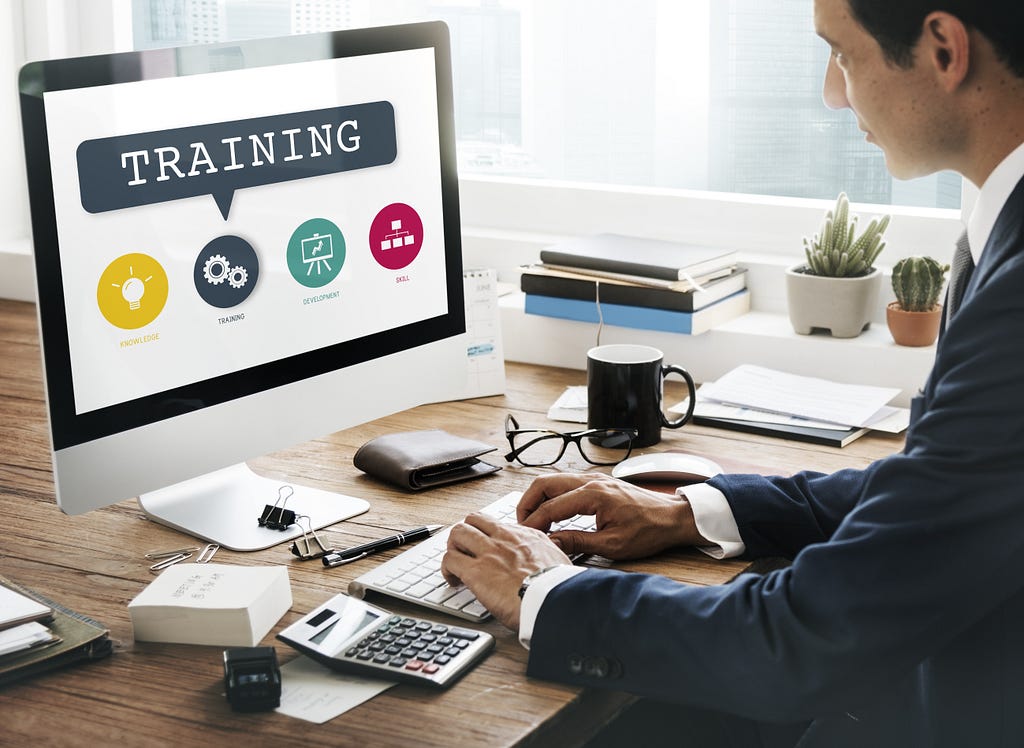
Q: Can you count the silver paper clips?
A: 3